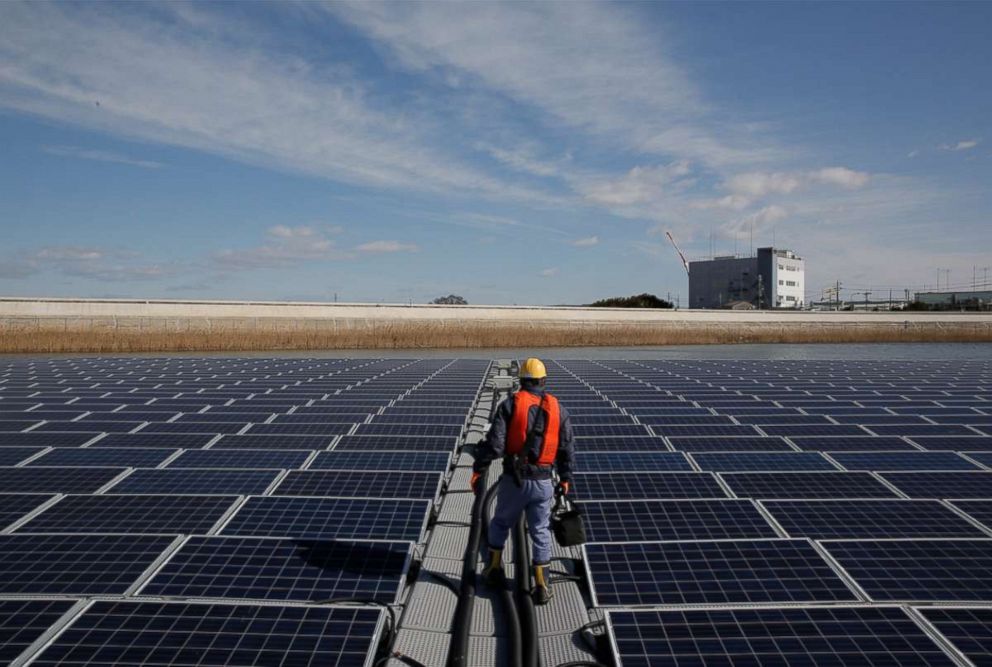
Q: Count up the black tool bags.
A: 1